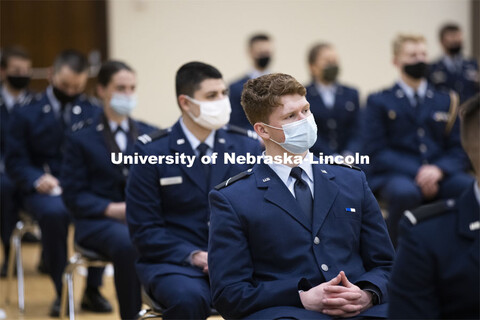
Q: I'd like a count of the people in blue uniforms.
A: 10